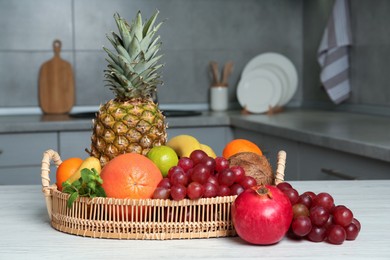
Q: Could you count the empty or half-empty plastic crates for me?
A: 0